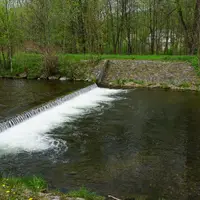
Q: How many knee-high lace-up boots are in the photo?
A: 0